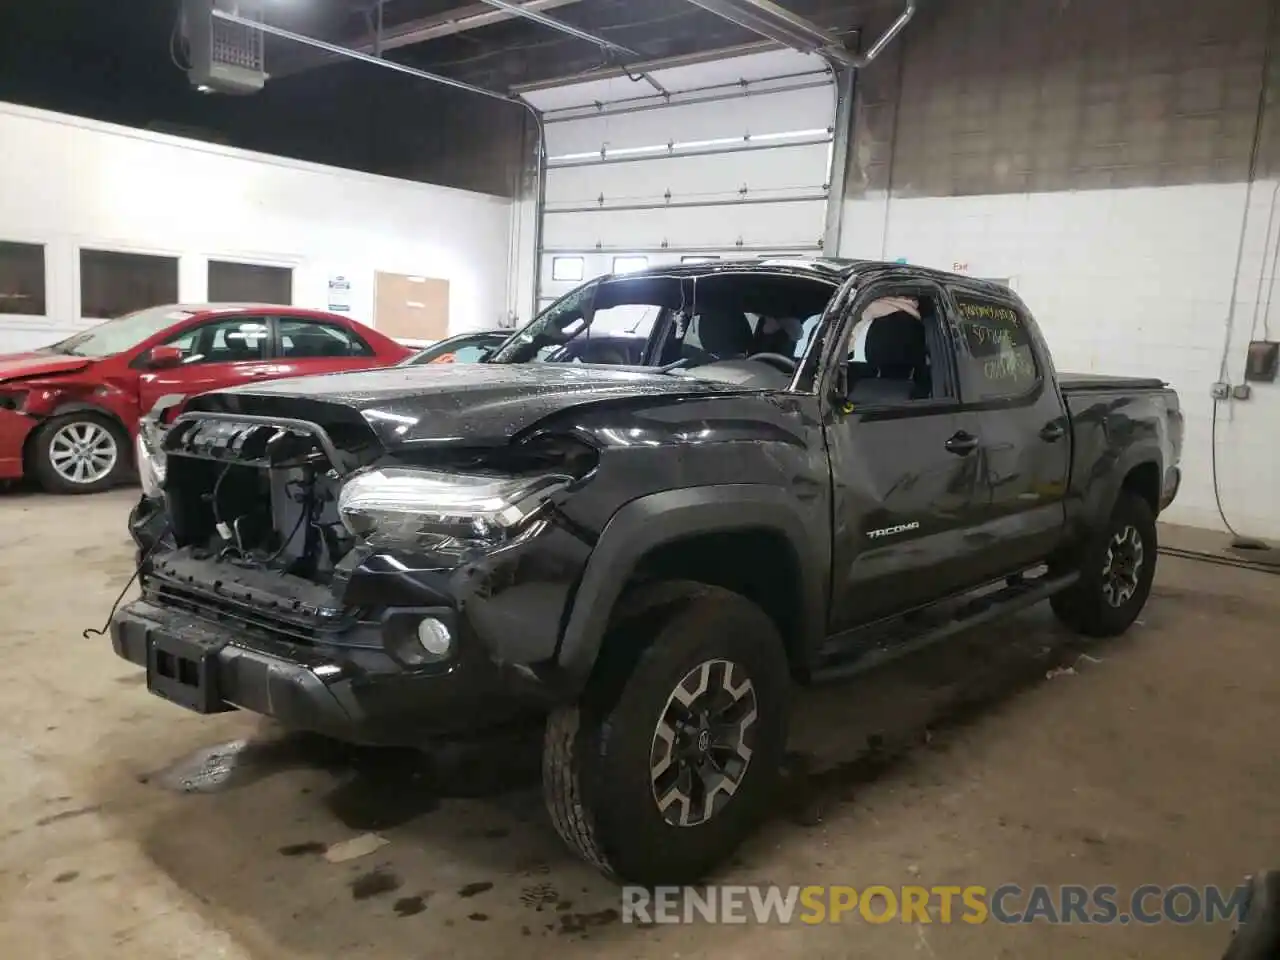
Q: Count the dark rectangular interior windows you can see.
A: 3